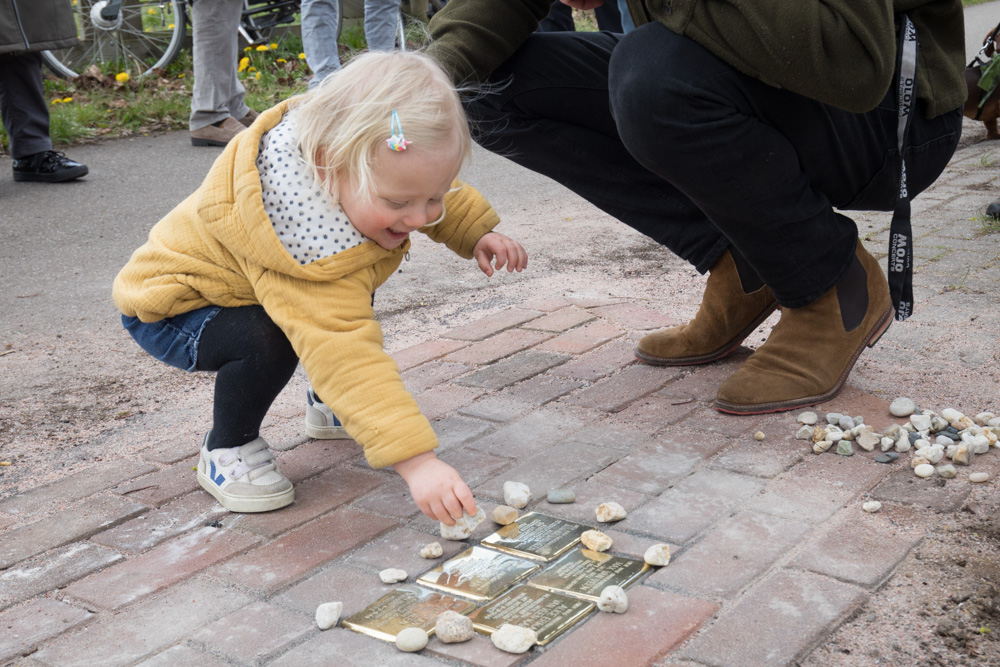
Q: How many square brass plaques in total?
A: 5